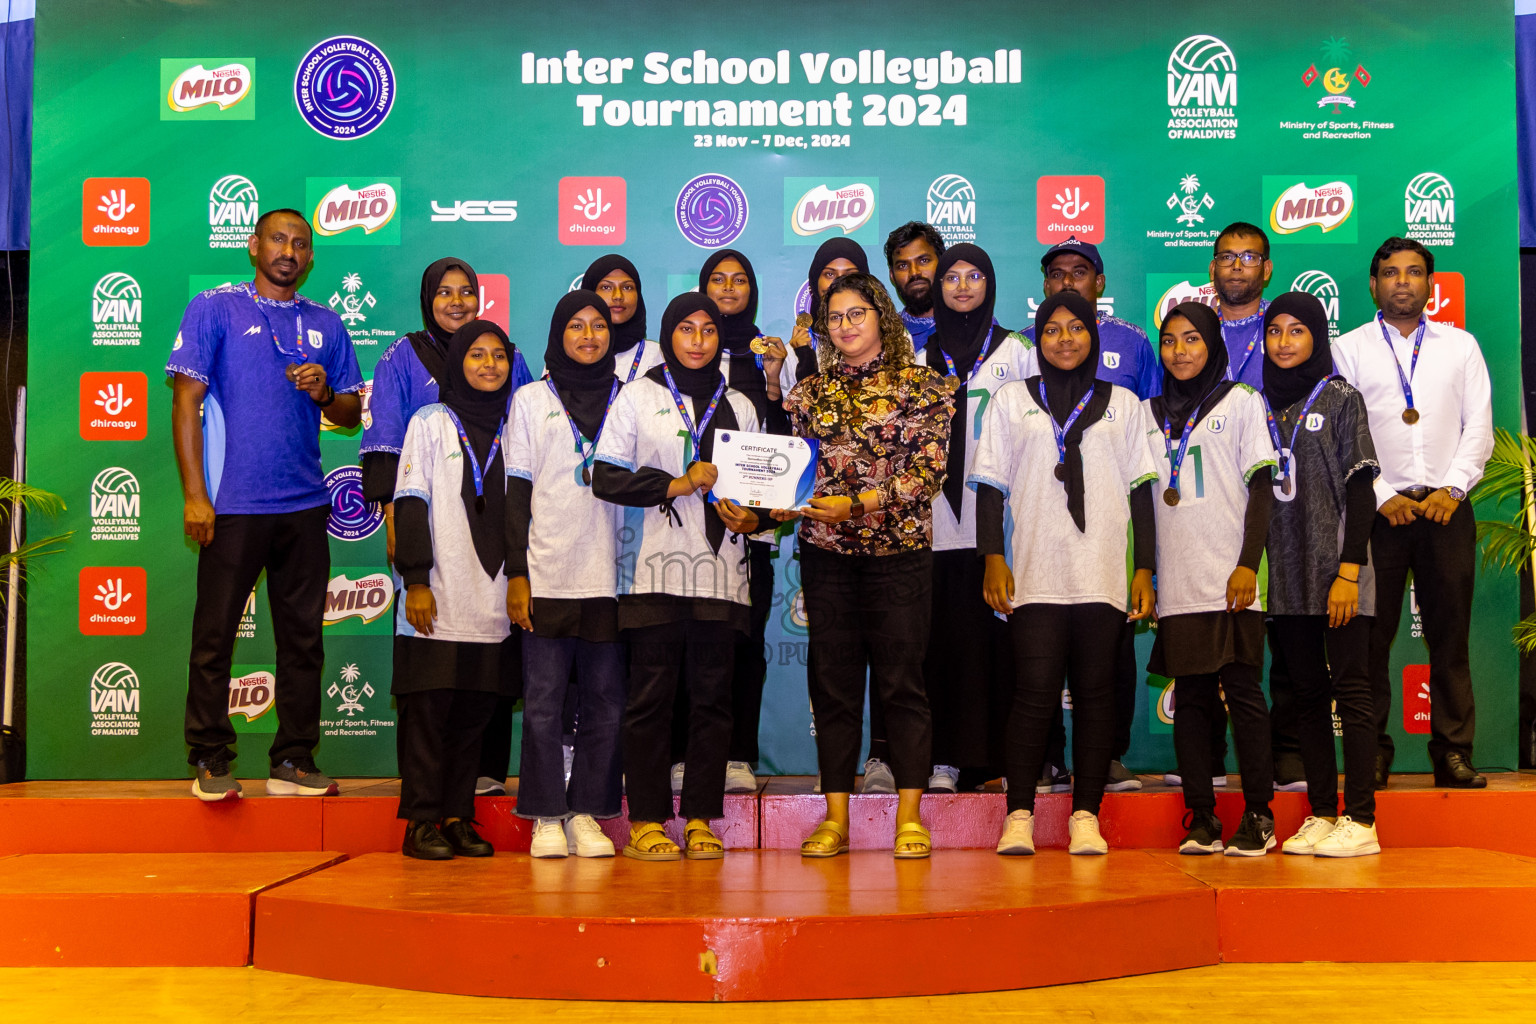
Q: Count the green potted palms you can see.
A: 2